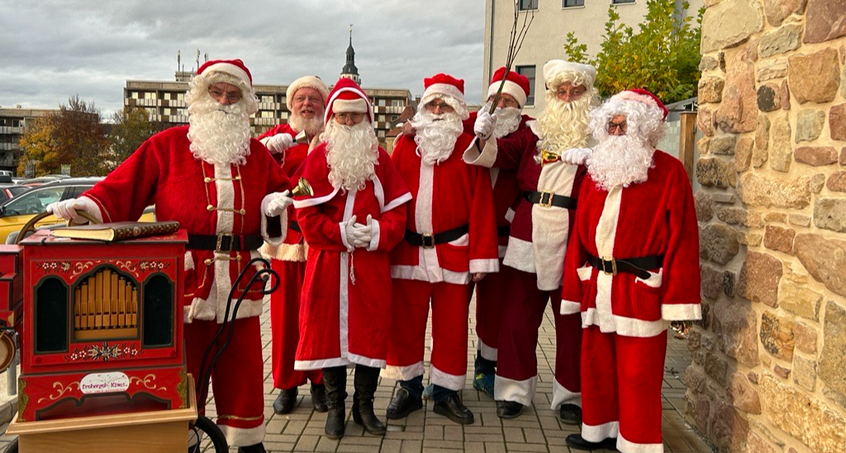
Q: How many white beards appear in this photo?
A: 7